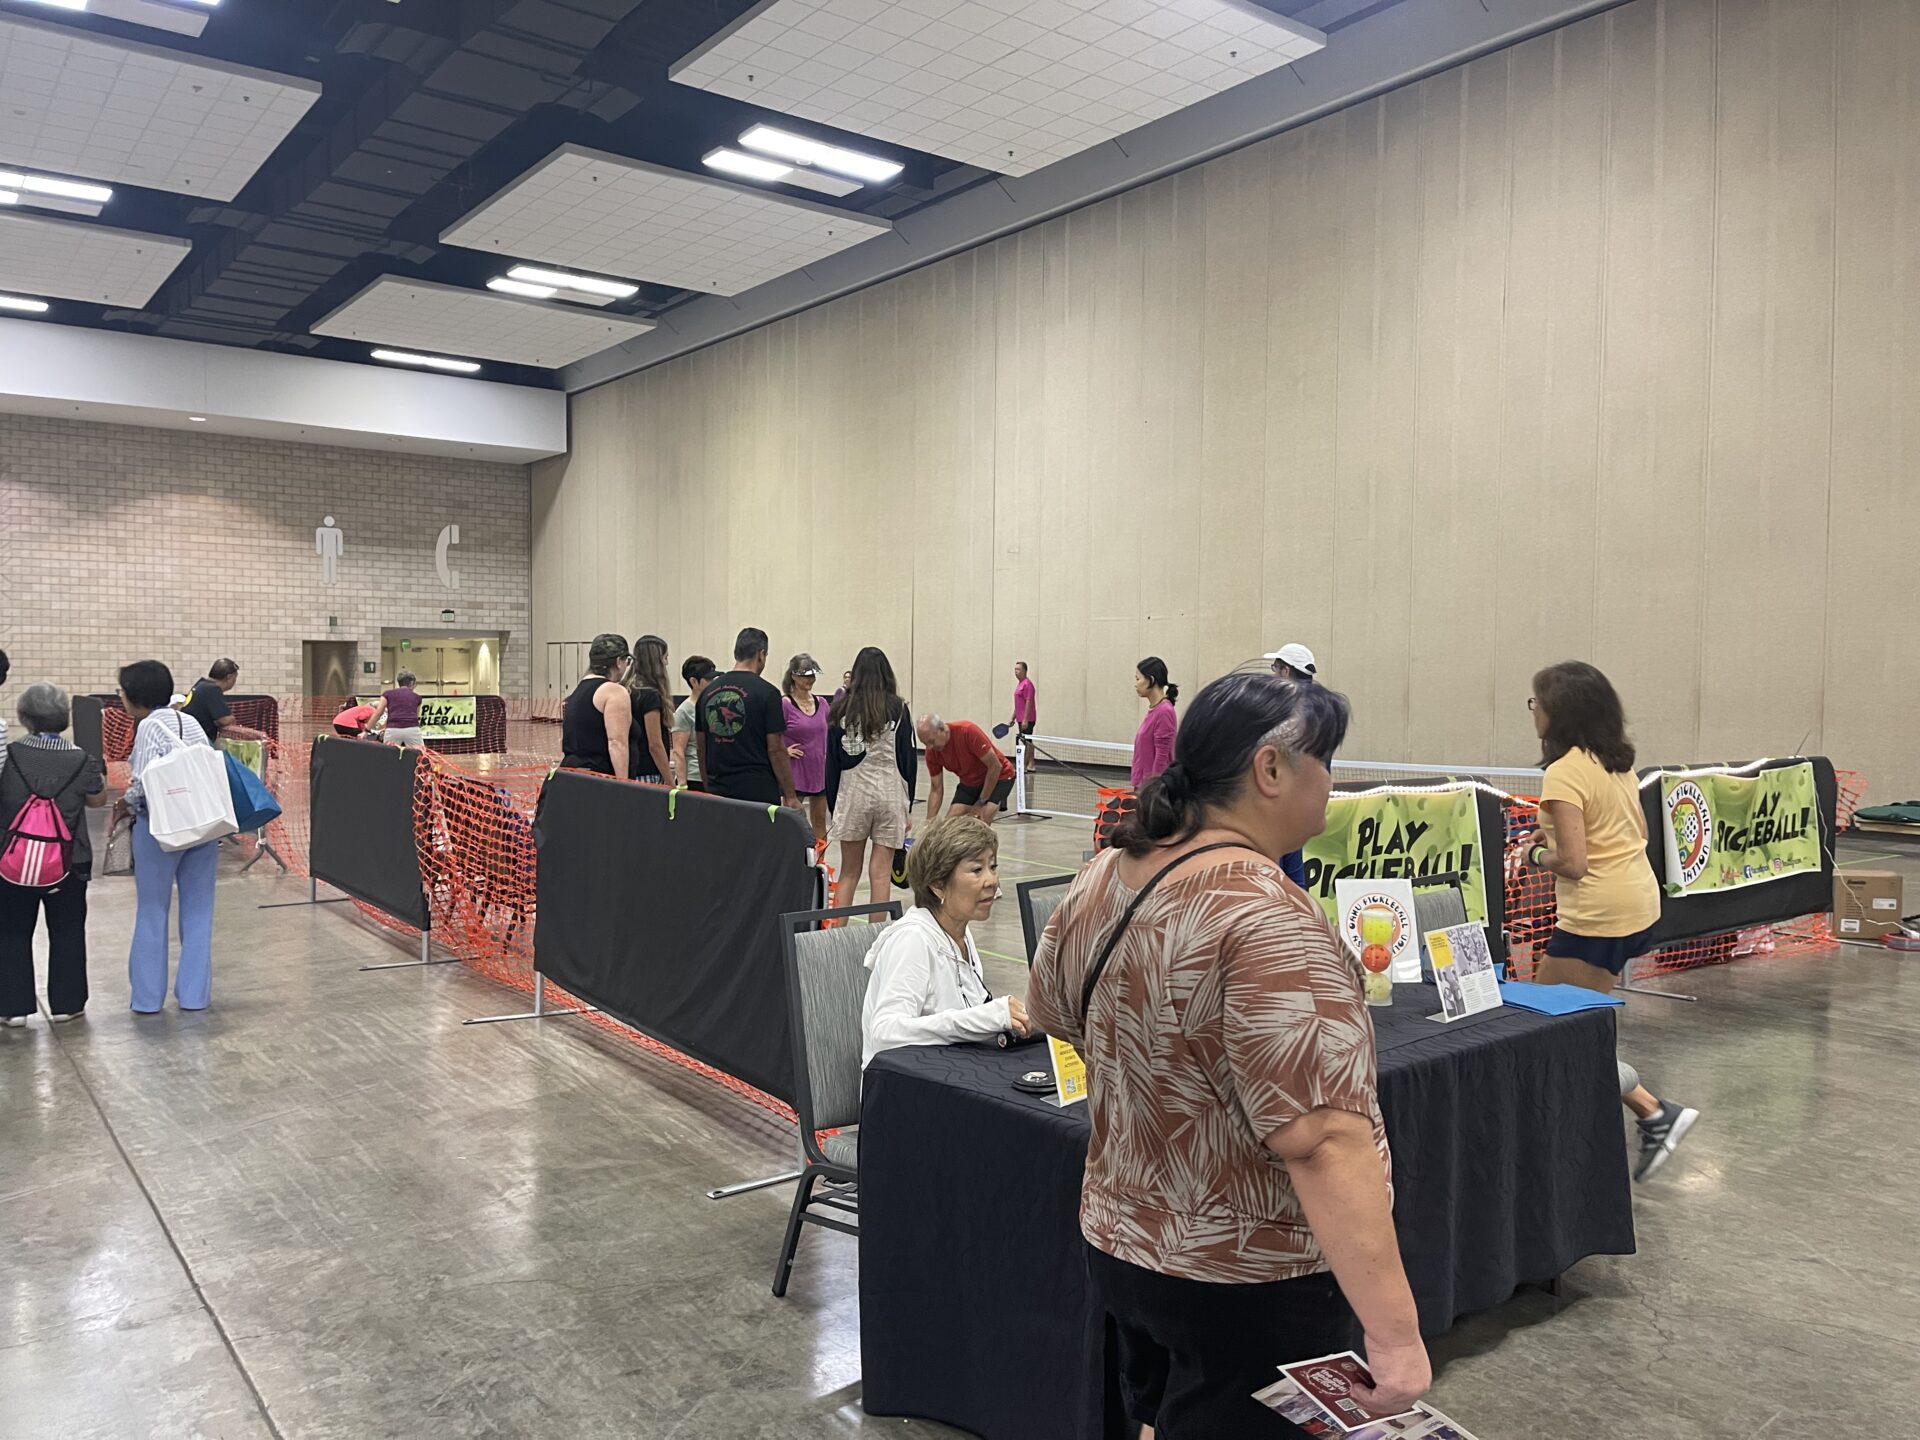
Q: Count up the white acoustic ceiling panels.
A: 5